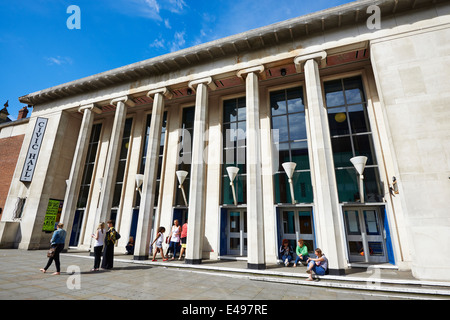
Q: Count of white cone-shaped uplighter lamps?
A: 5